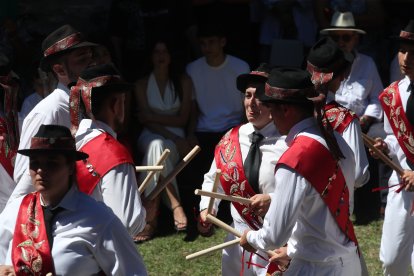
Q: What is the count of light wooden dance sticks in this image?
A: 9